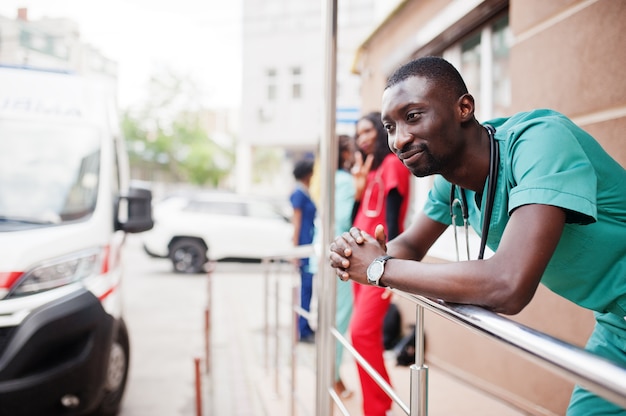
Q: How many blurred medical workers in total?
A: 3